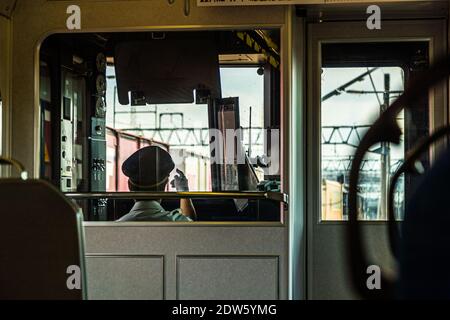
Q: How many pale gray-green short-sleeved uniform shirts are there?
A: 1